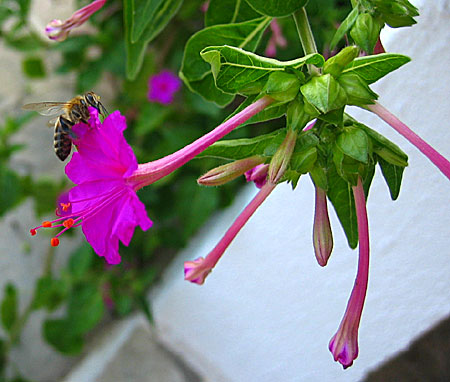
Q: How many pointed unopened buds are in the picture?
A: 3